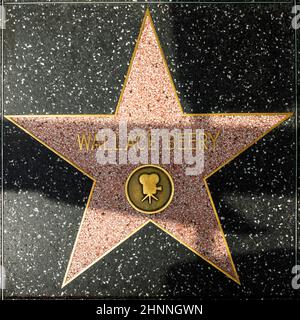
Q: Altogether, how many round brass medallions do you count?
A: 1